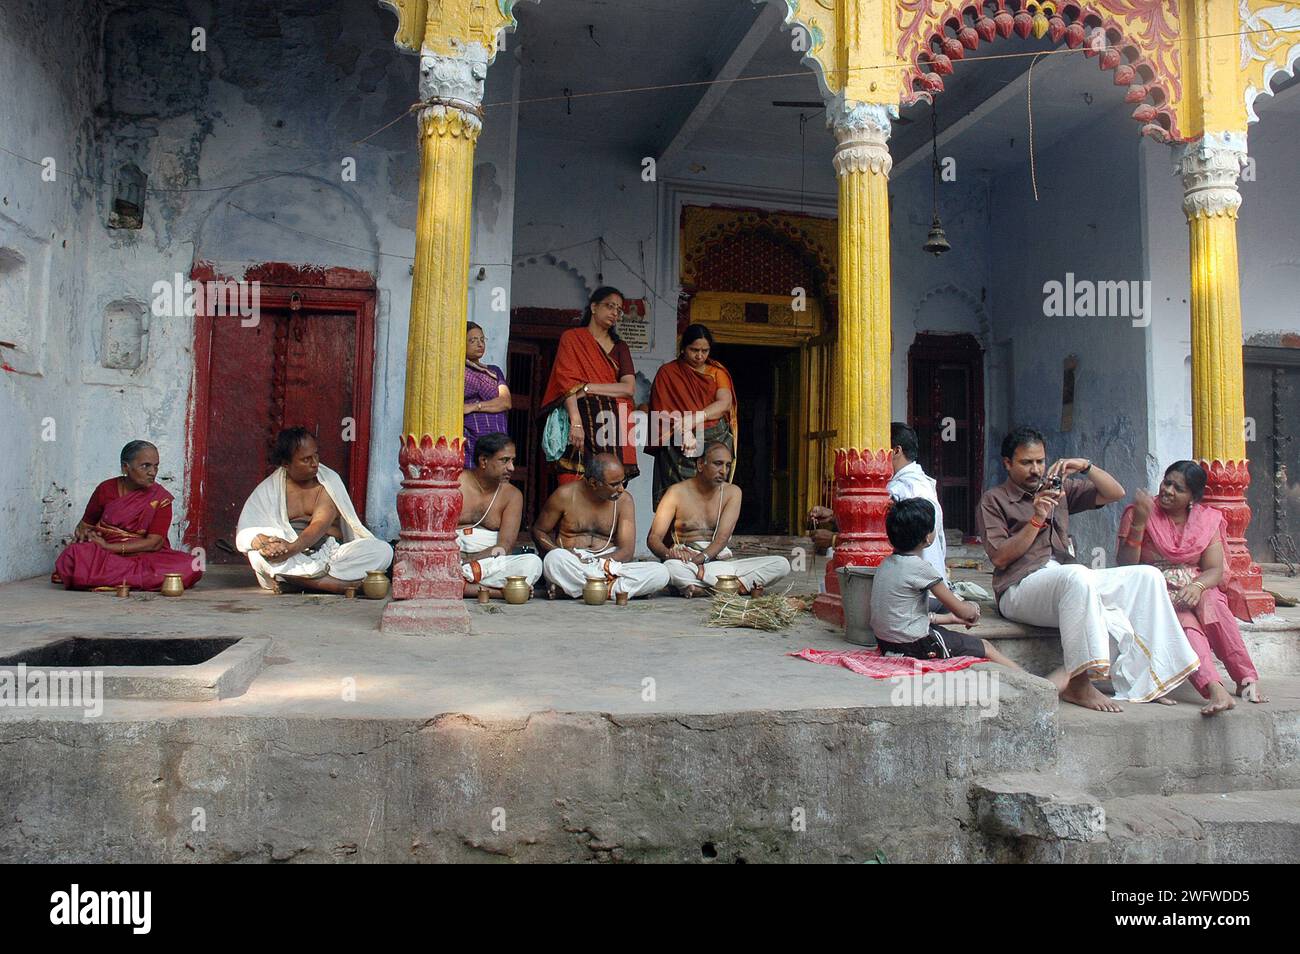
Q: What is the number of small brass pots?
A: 5